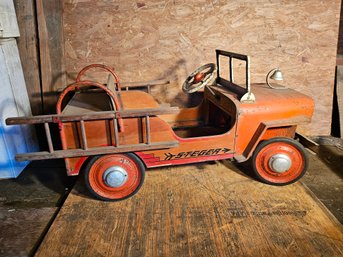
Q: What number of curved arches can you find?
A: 2